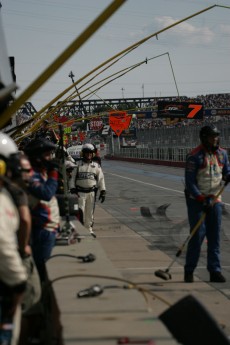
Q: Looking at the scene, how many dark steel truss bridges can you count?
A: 1